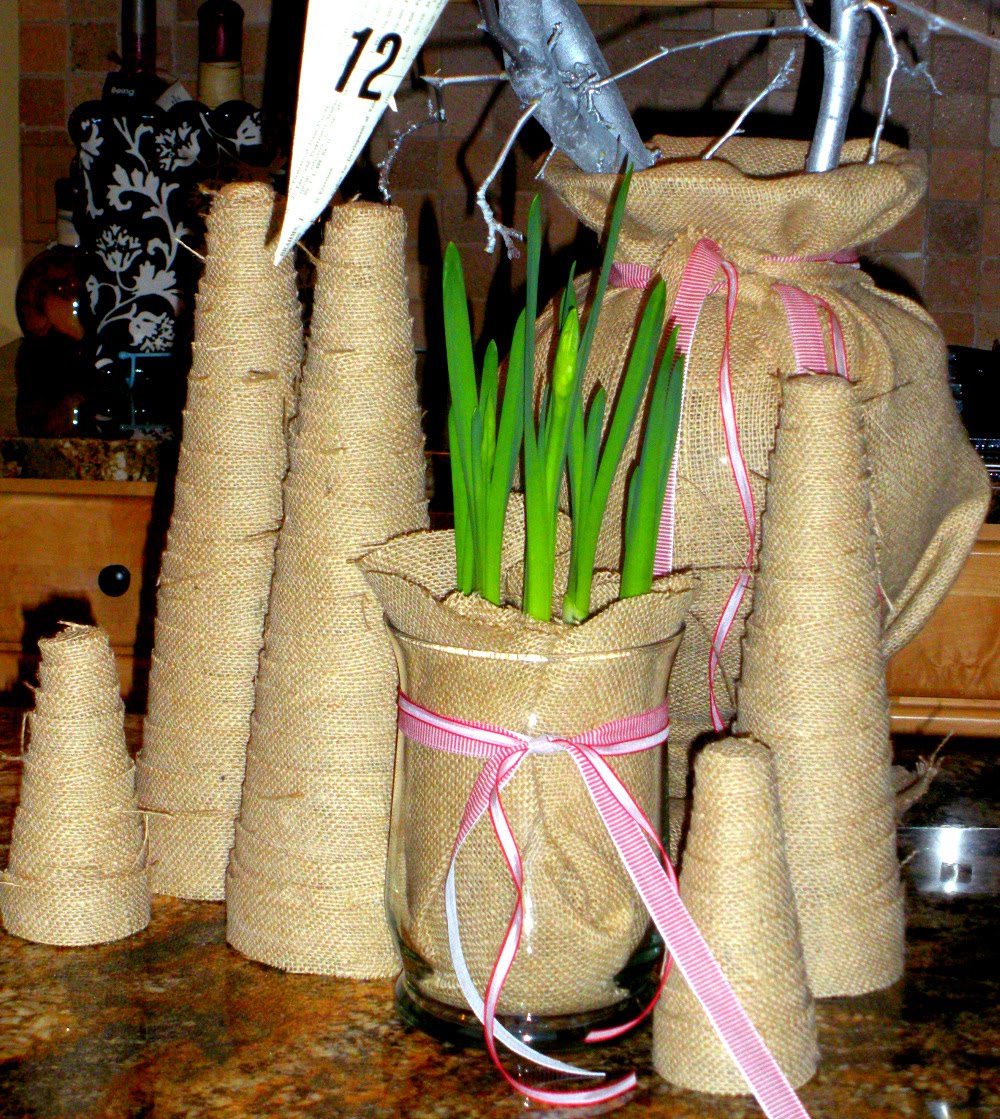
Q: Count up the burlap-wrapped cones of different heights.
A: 5